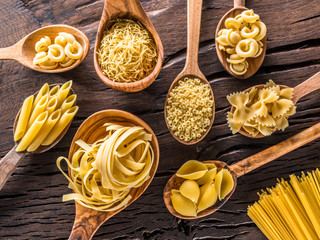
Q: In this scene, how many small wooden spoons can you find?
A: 6